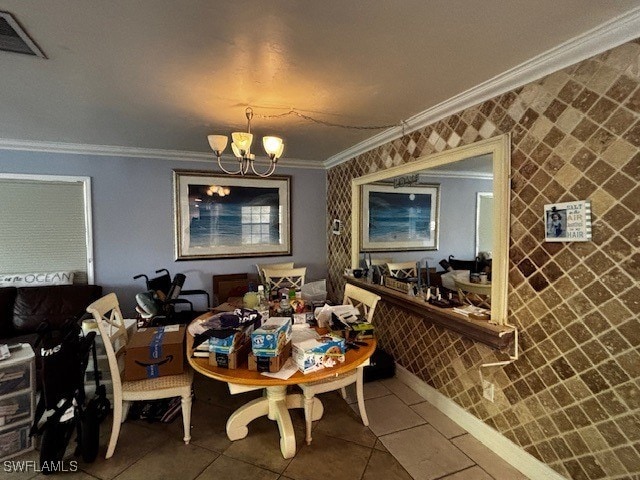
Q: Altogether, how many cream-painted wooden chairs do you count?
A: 4